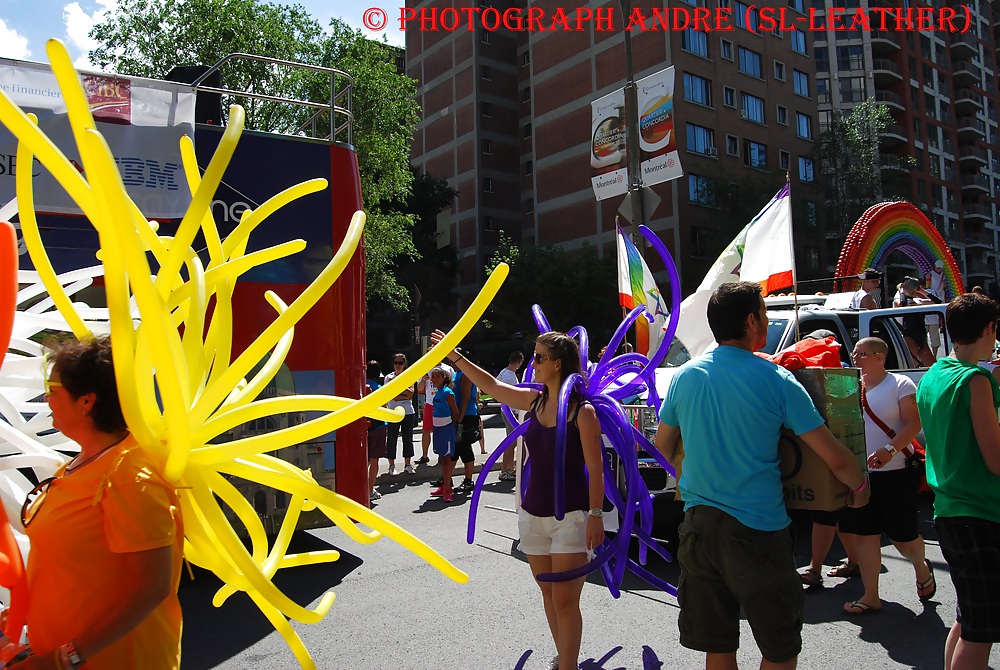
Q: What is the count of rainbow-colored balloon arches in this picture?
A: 1